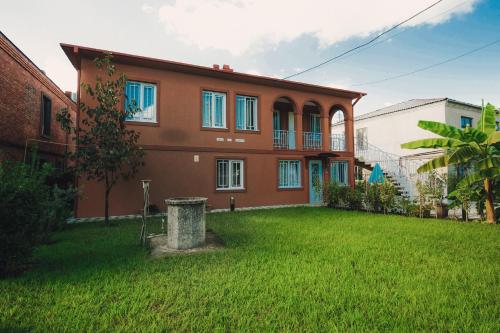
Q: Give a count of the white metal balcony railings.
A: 3